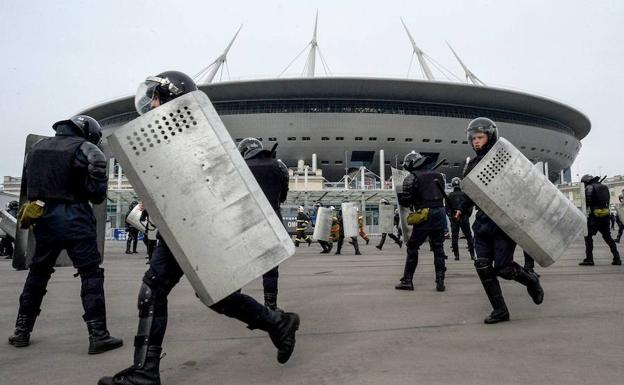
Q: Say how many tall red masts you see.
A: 0